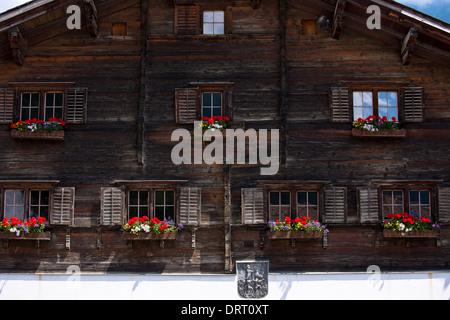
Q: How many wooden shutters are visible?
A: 13